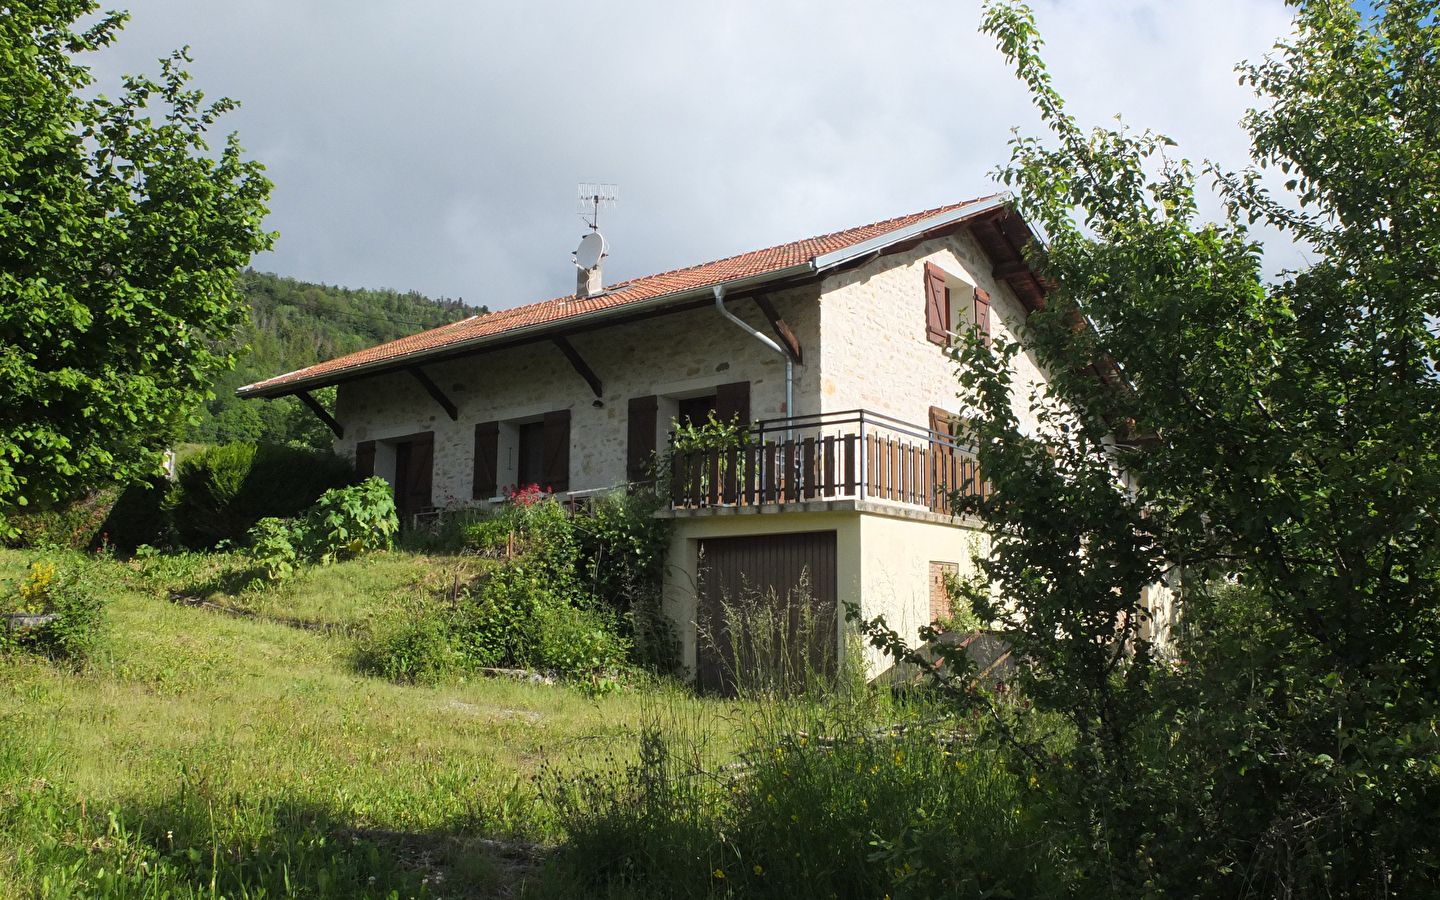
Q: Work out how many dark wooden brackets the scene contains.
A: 4